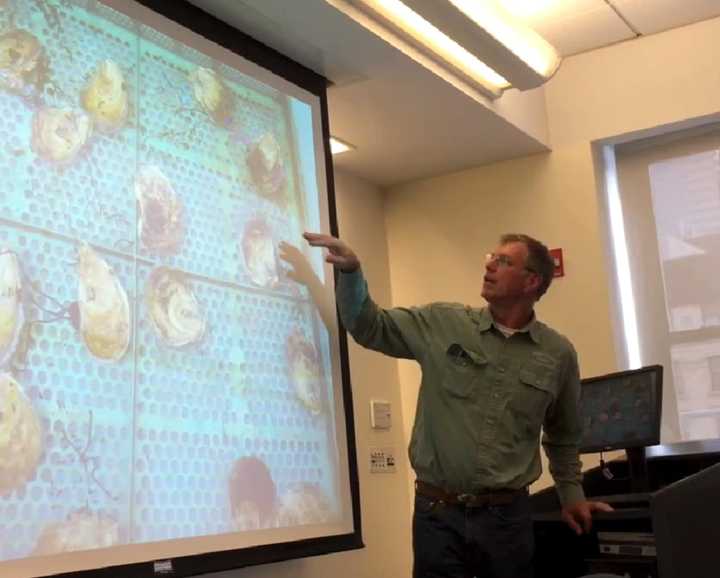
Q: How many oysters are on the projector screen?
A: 15